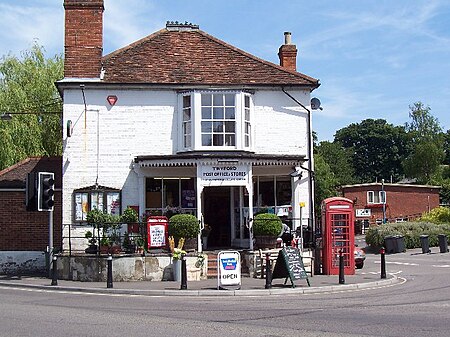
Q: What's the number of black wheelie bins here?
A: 4